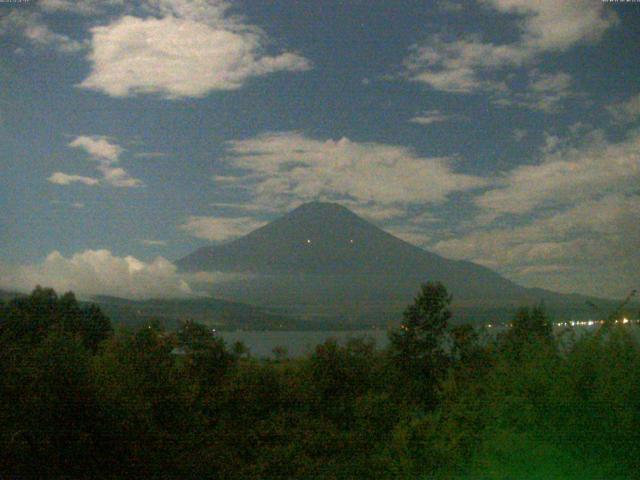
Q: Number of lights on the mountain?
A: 2